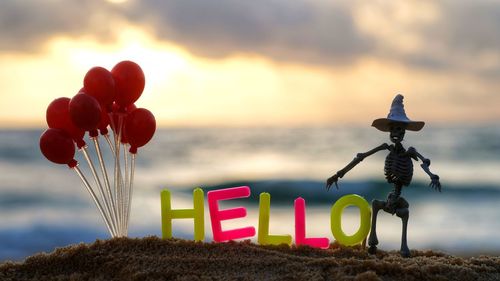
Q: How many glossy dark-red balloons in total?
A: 8